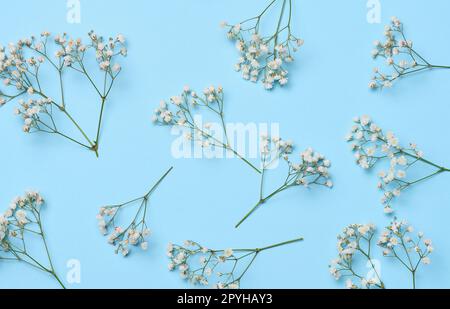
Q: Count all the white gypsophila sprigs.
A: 10